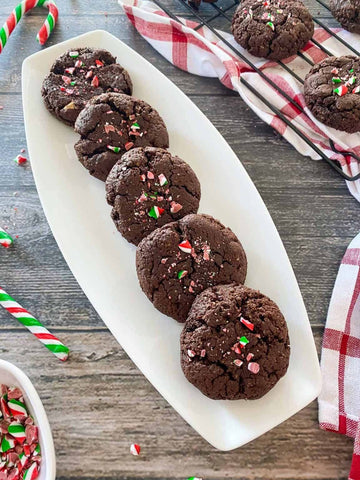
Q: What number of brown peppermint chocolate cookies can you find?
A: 8